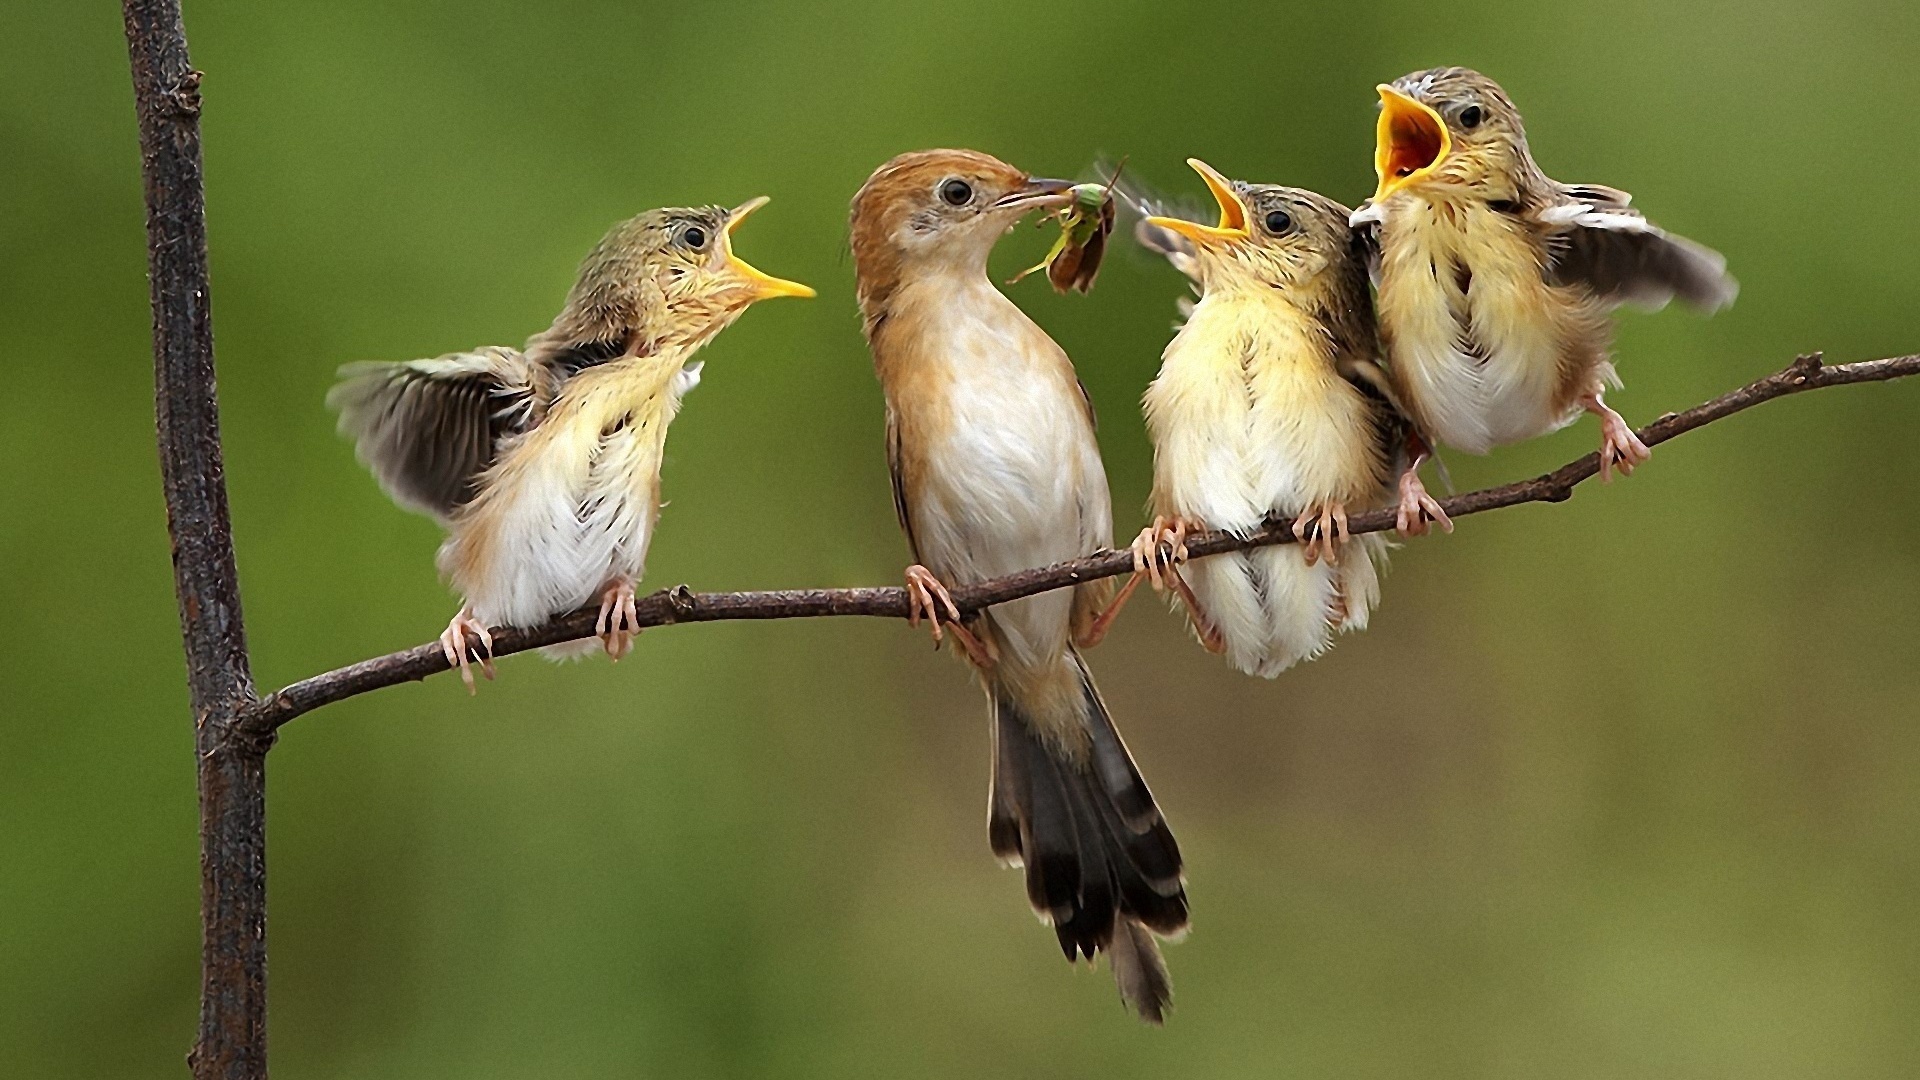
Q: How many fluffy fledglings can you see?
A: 3